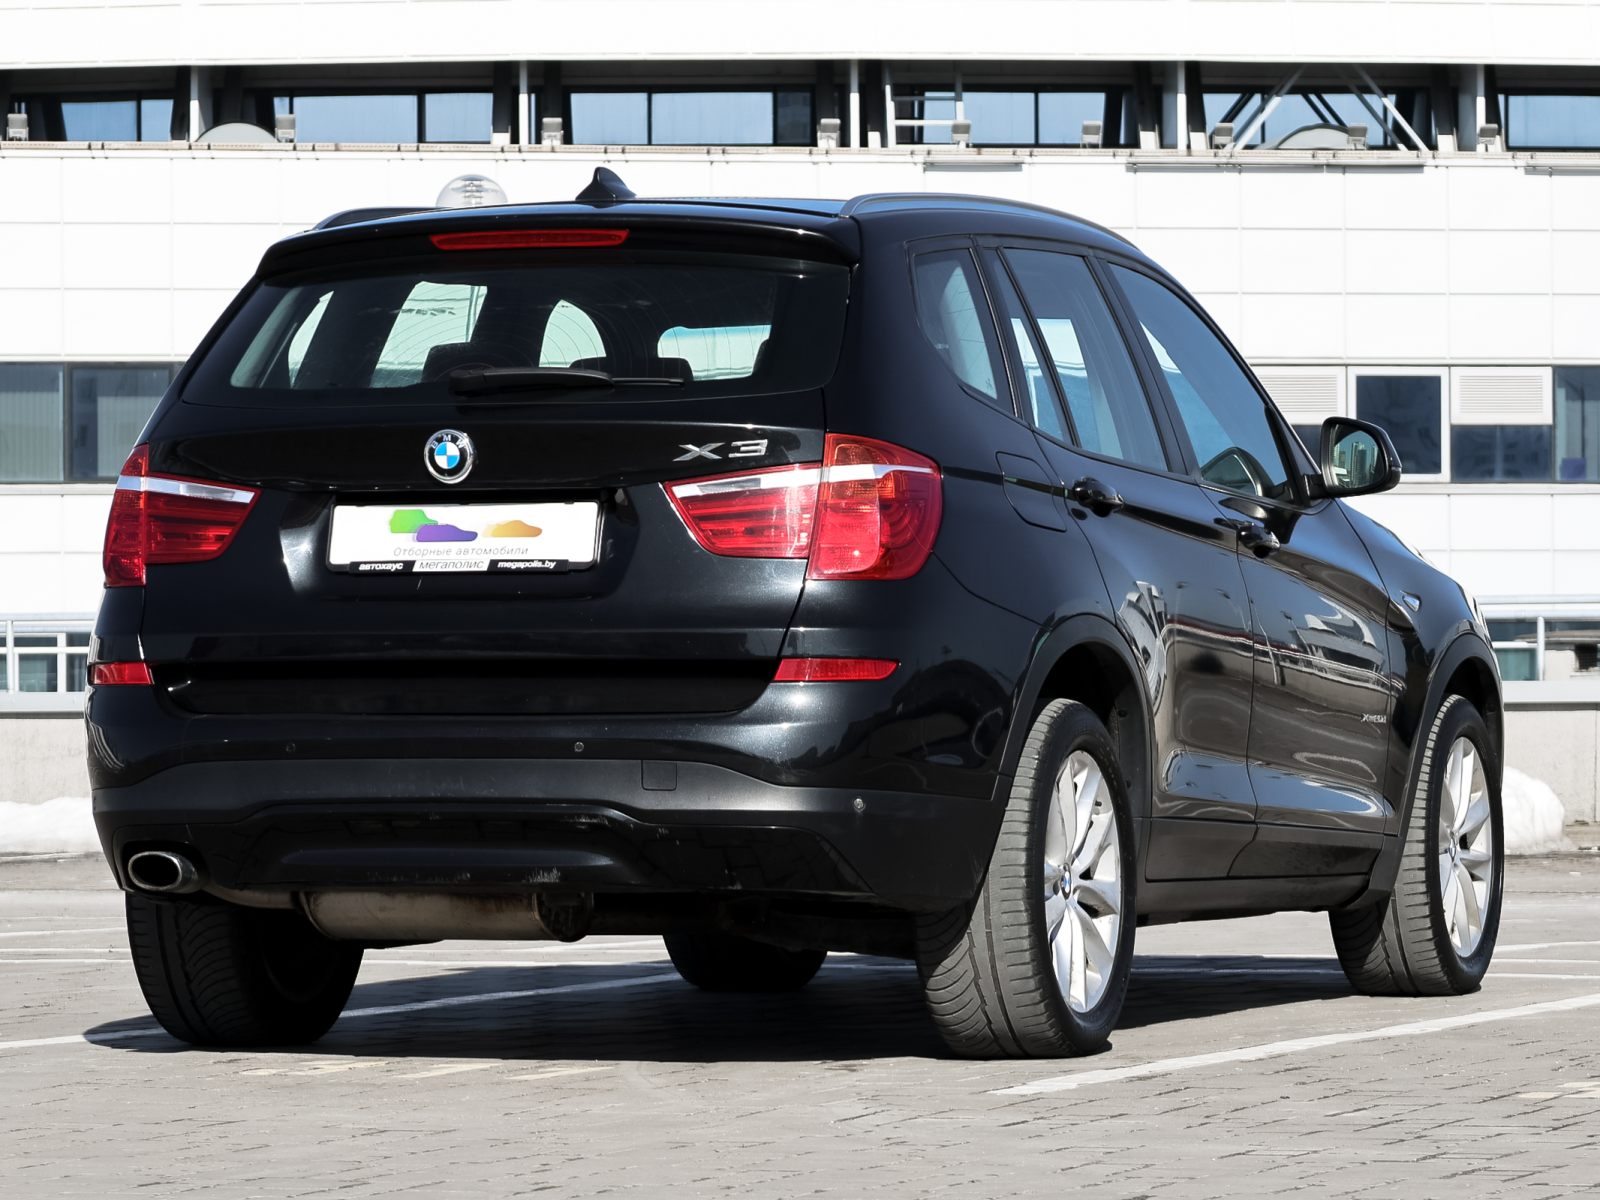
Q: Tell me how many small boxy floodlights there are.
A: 9